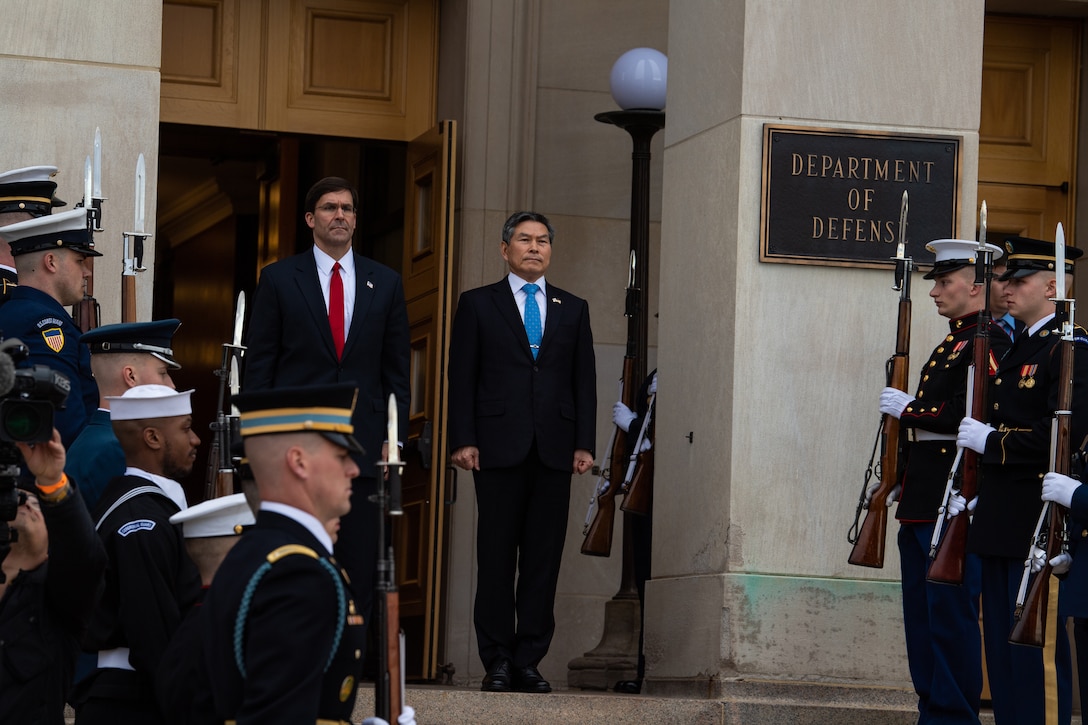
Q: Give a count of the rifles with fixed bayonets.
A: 10